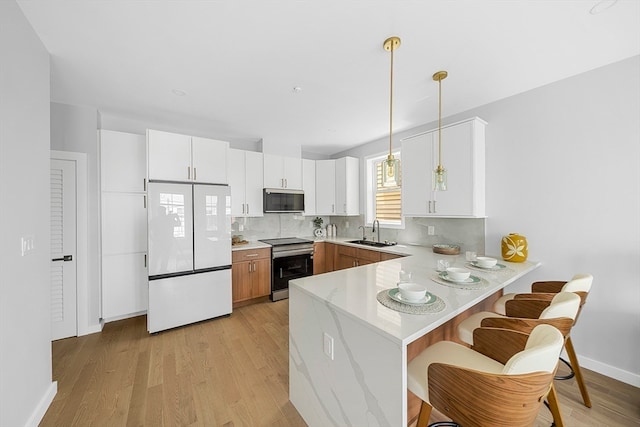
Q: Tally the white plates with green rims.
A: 3